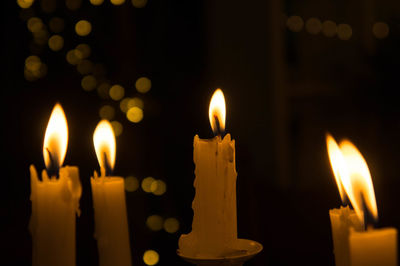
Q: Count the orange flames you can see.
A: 5